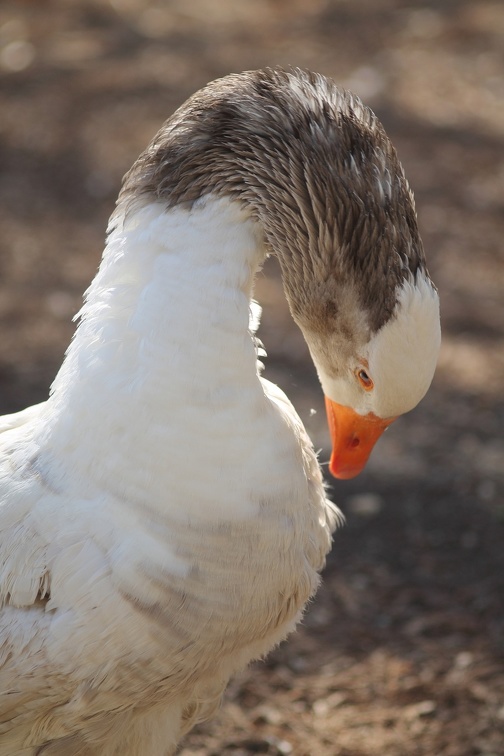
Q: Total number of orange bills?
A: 1